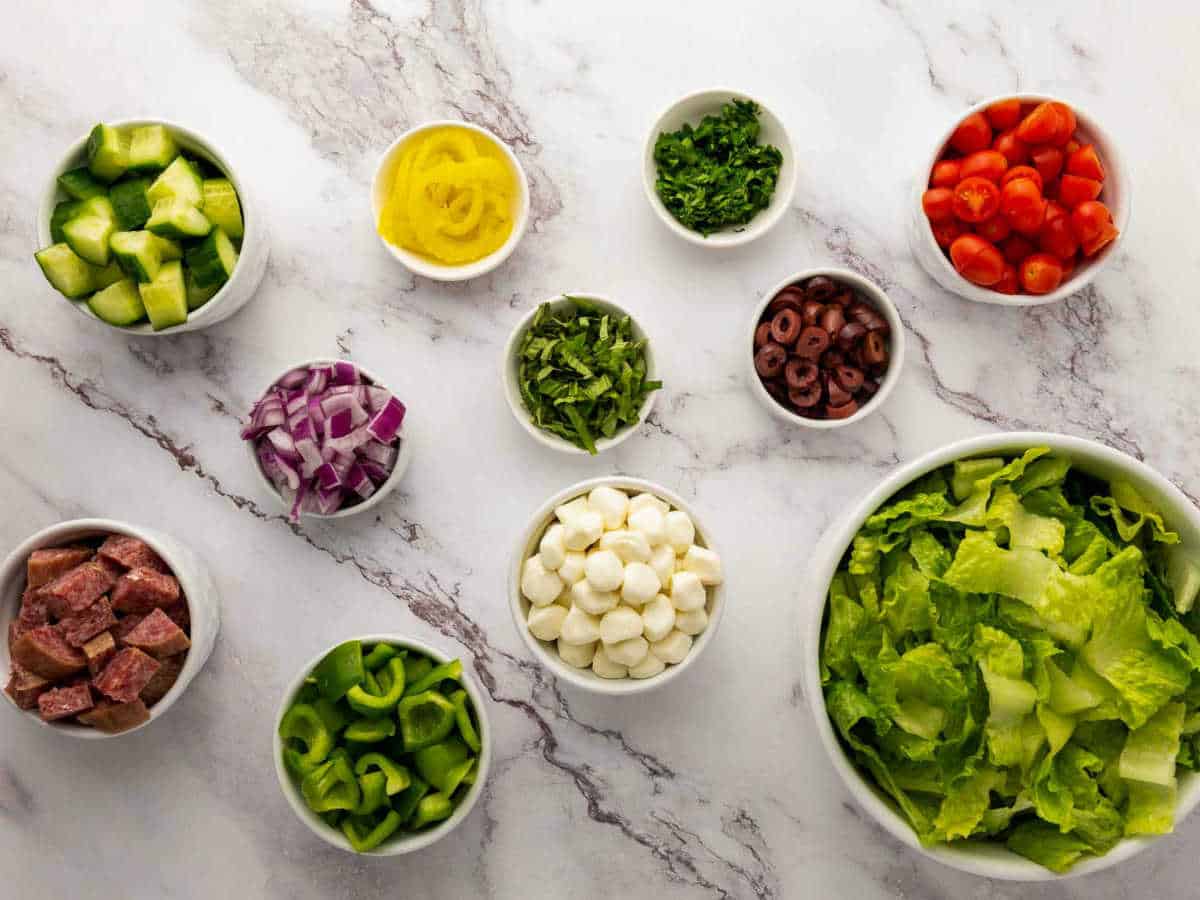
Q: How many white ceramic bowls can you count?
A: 11